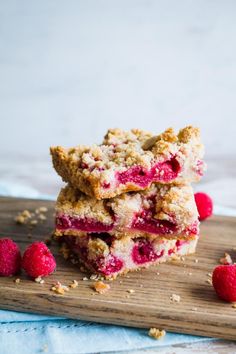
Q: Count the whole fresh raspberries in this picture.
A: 4